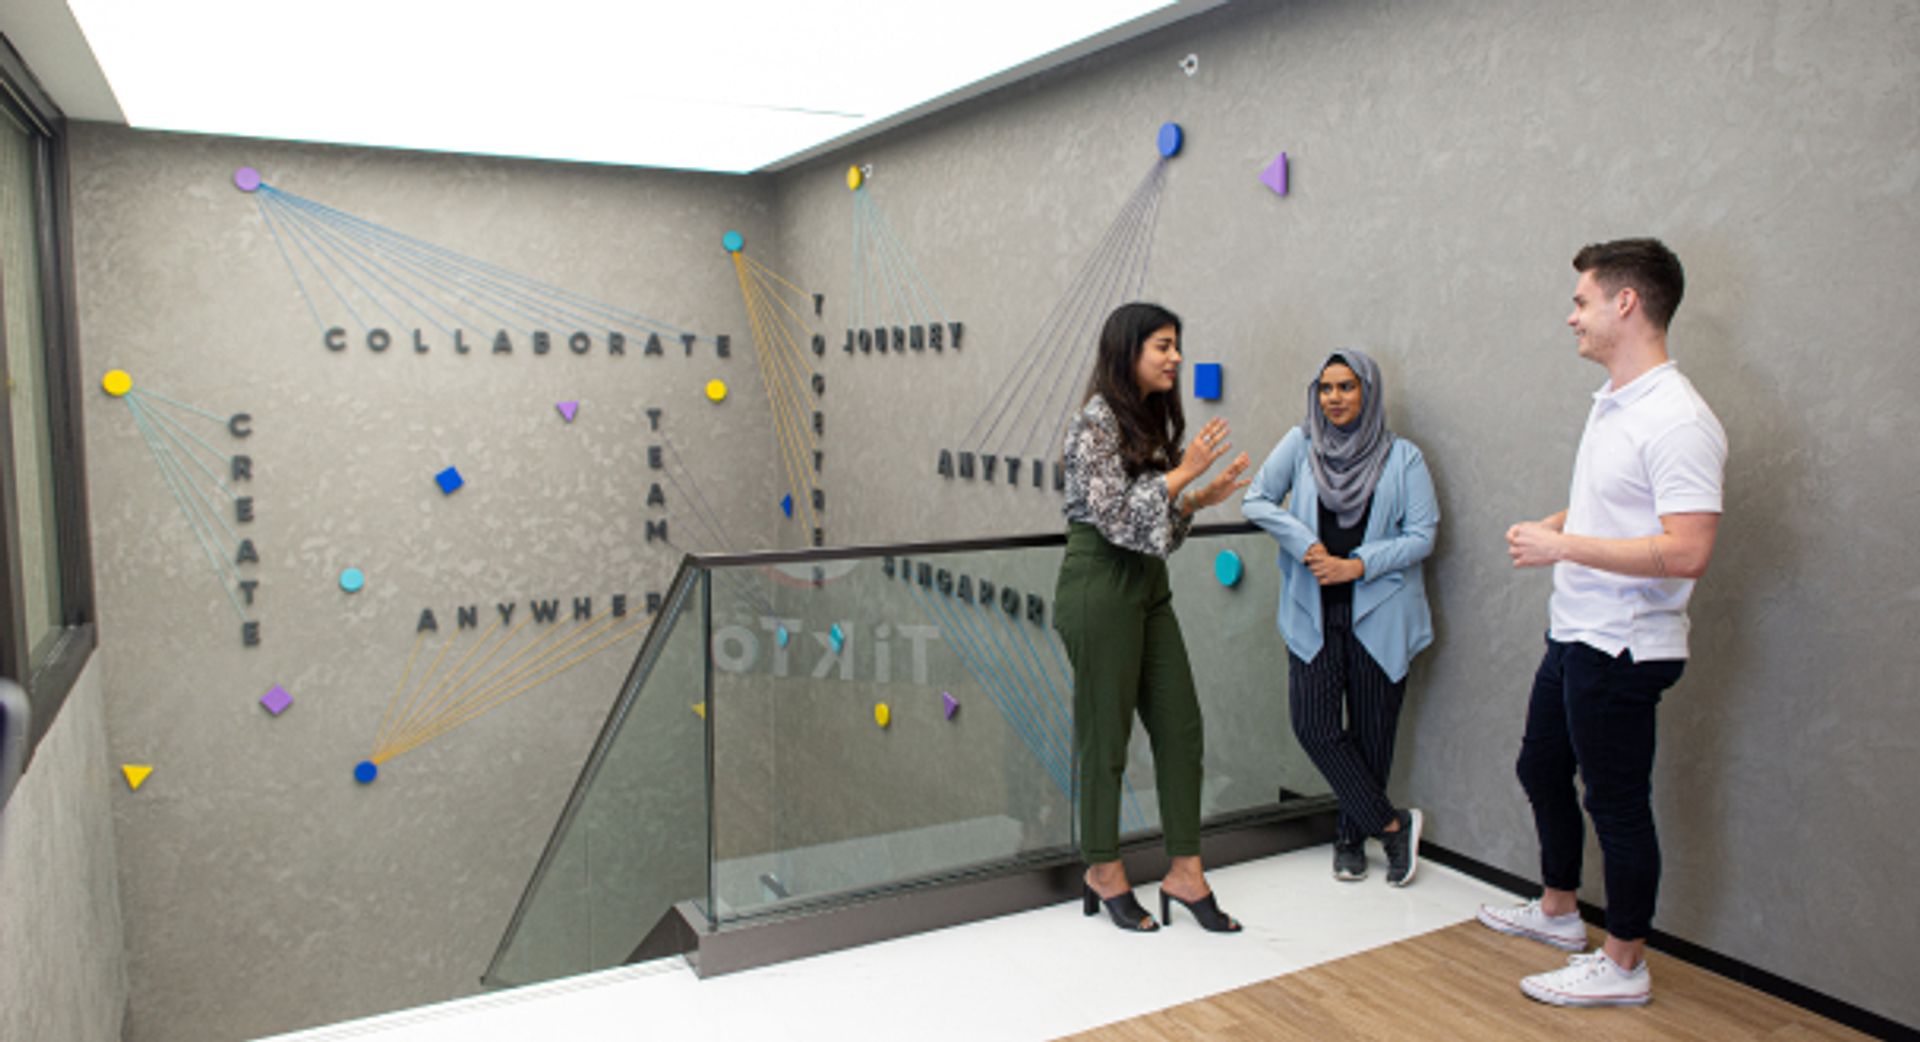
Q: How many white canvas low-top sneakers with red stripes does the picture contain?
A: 2